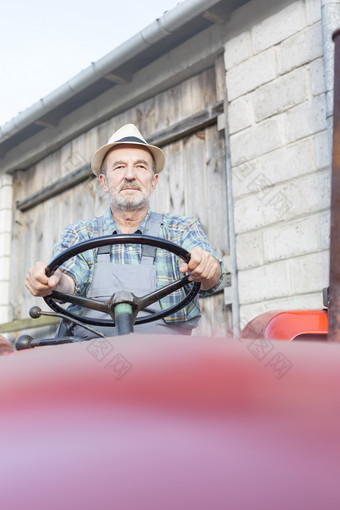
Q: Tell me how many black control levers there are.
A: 2